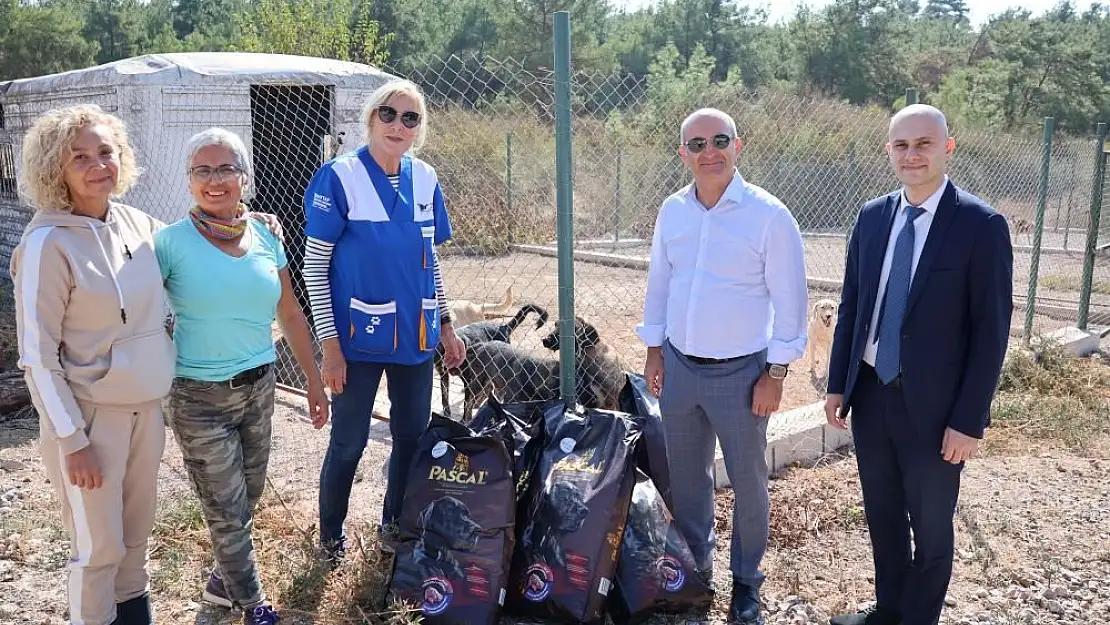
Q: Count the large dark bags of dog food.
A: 5